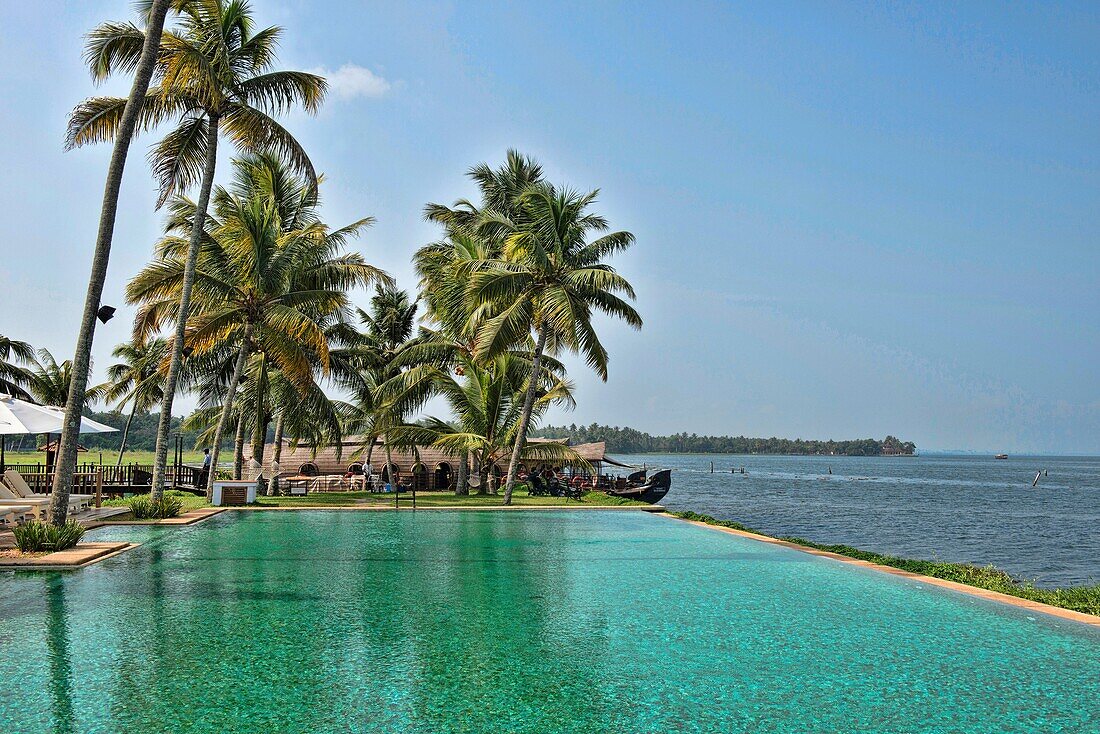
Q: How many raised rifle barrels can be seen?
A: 0